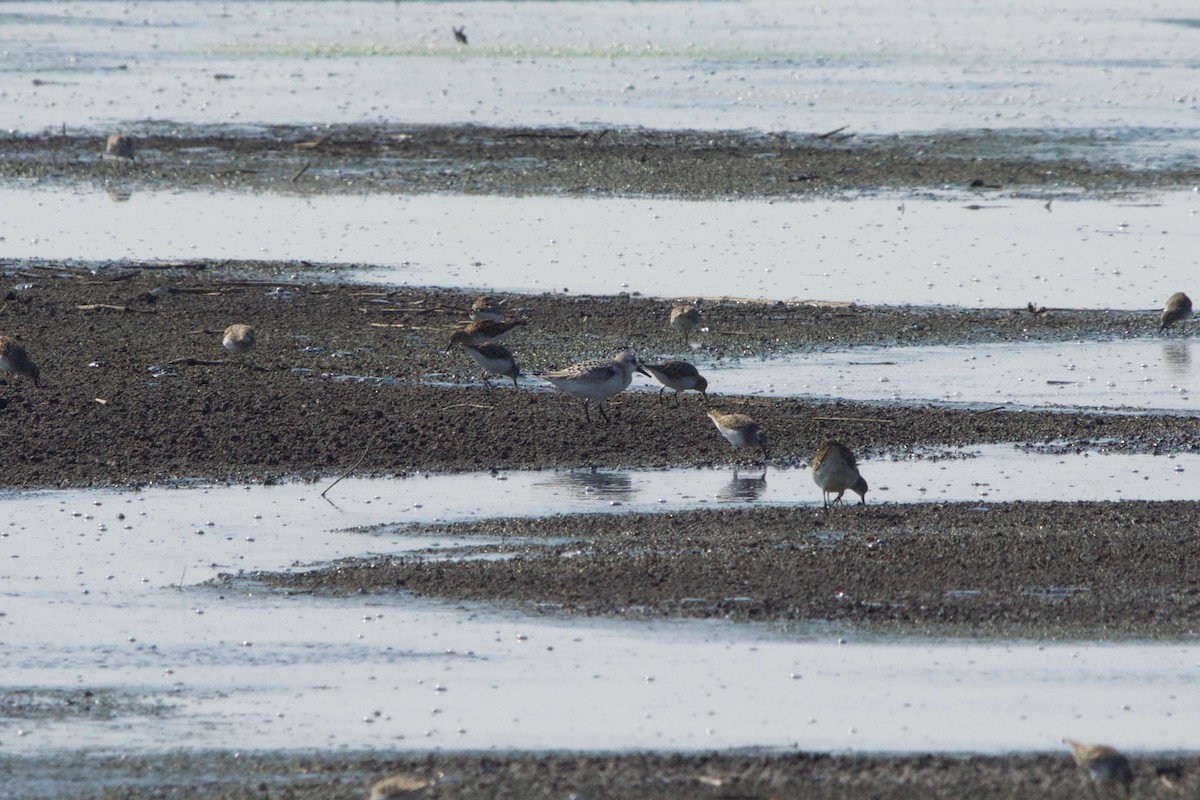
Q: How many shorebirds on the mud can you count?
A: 14